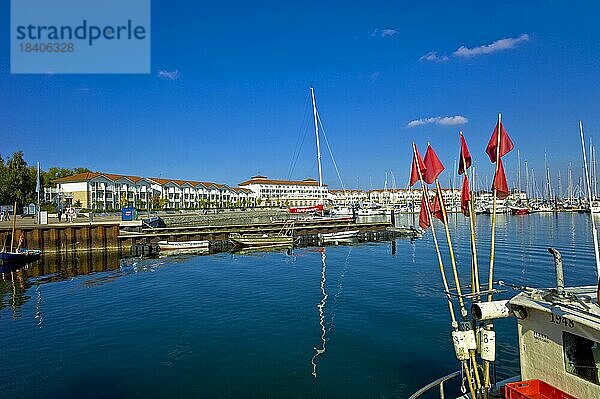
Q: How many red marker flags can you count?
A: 8